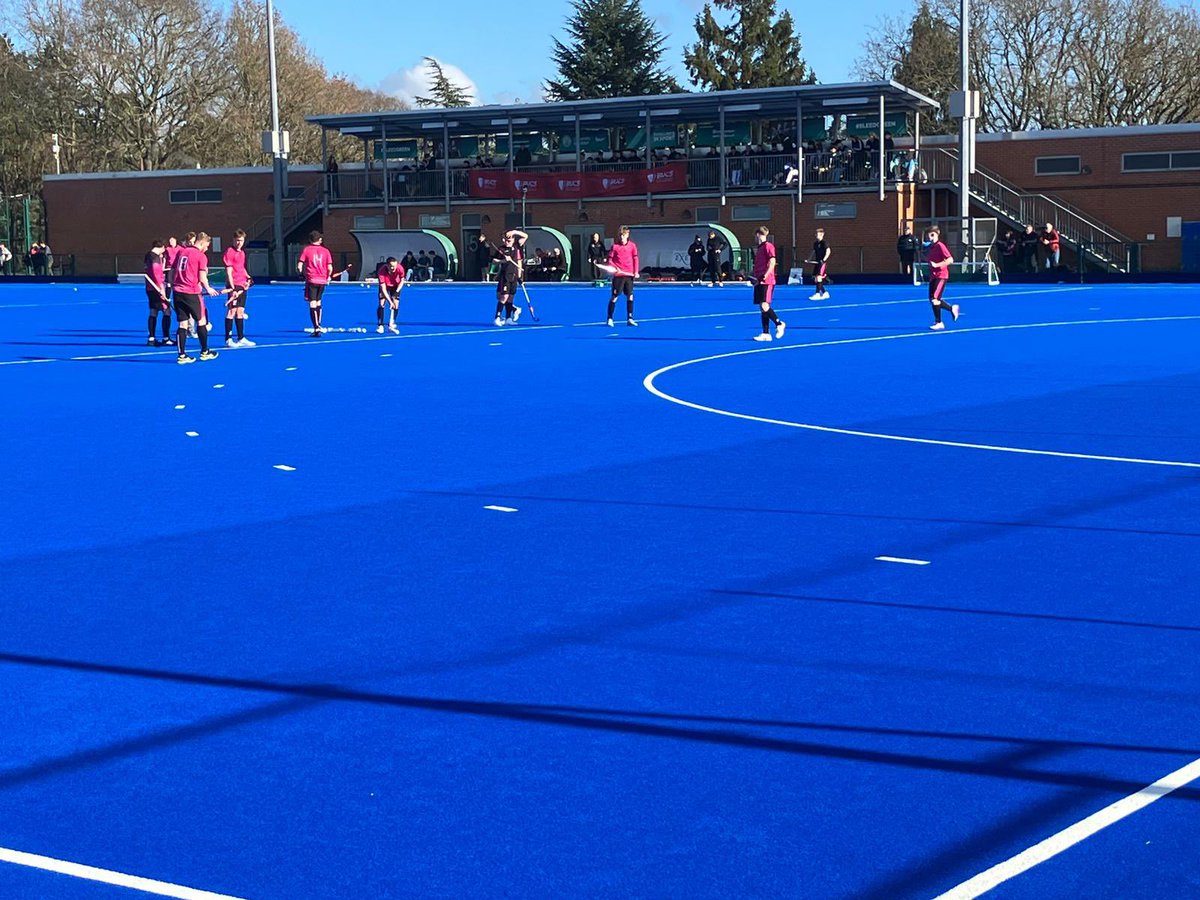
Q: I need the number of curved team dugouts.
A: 3